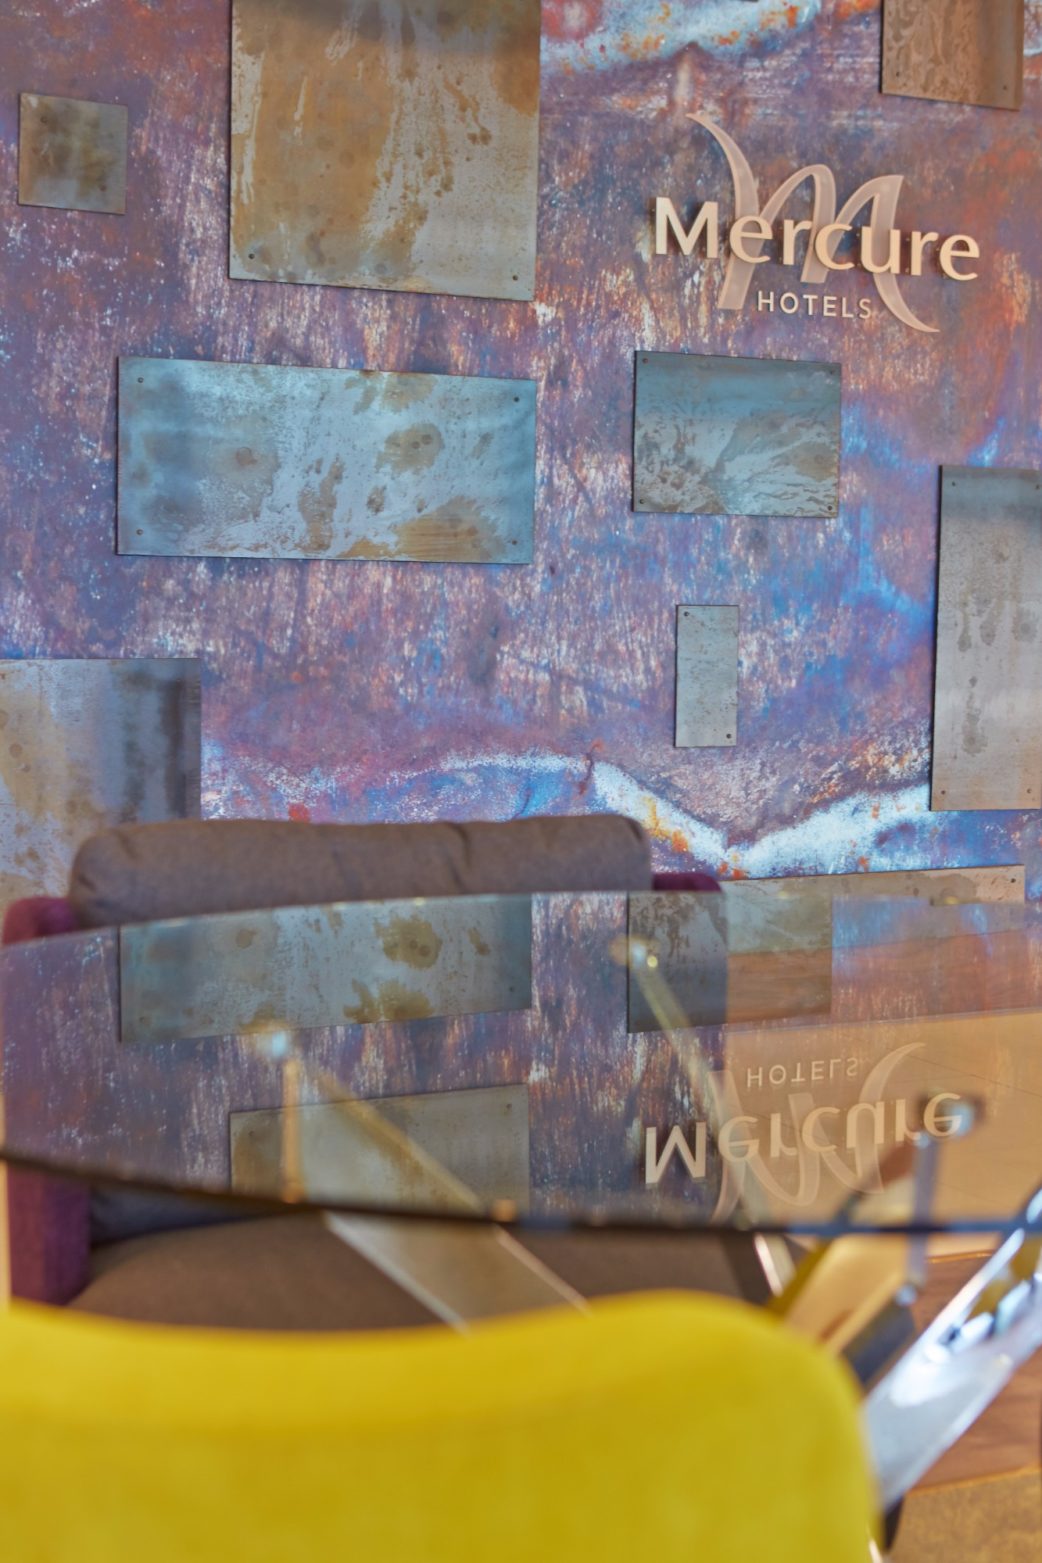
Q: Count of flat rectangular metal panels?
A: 9